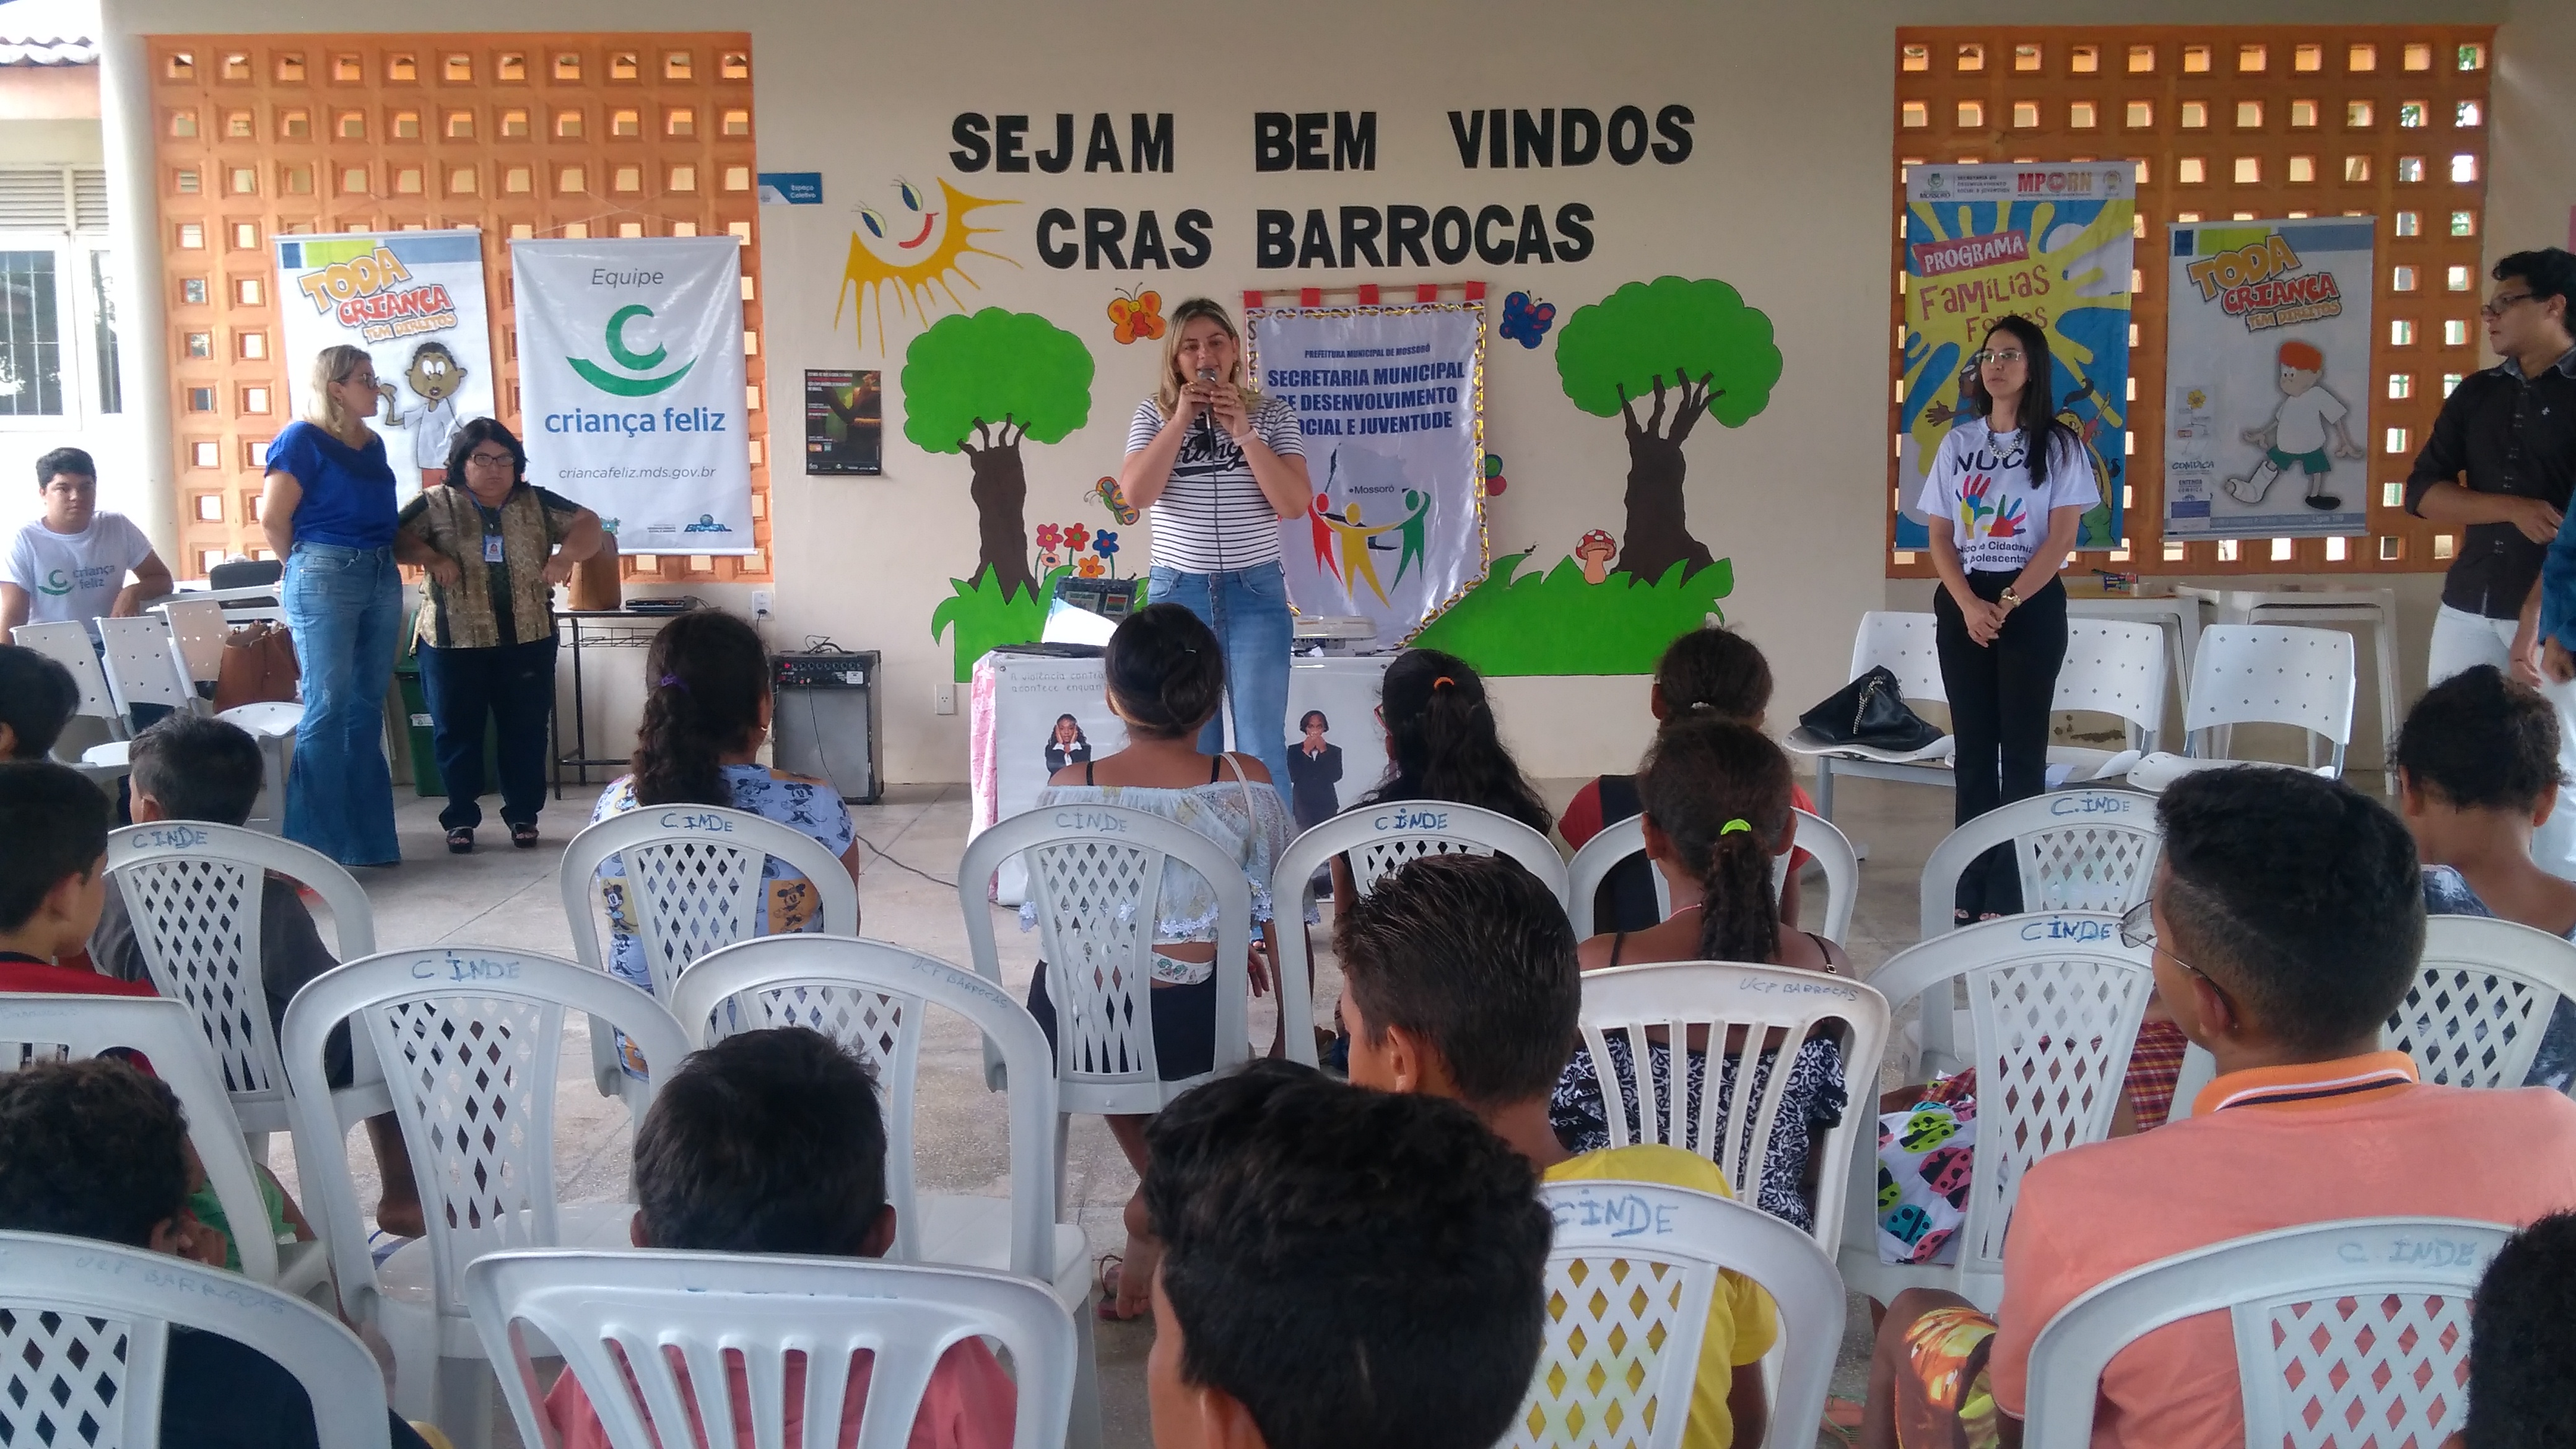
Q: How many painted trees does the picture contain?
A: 2